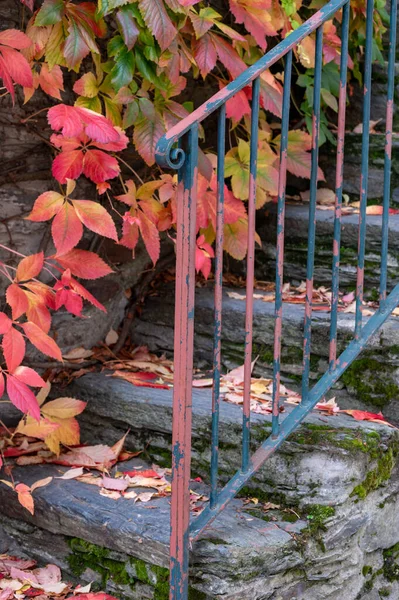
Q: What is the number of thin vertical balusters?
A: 7